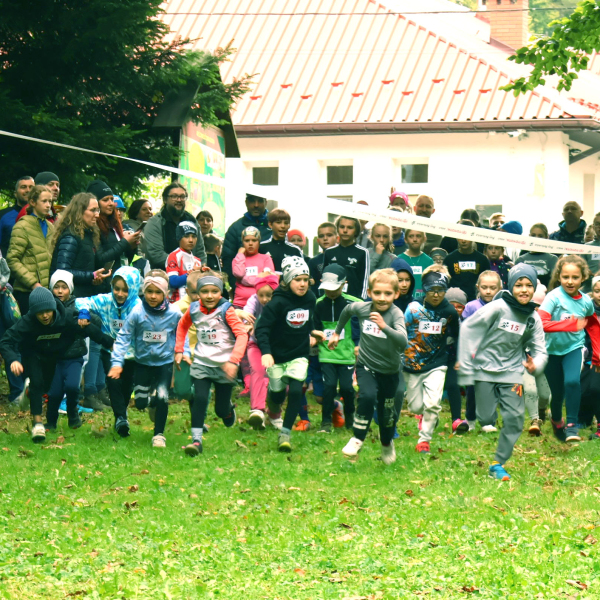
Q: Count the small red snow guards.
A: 10